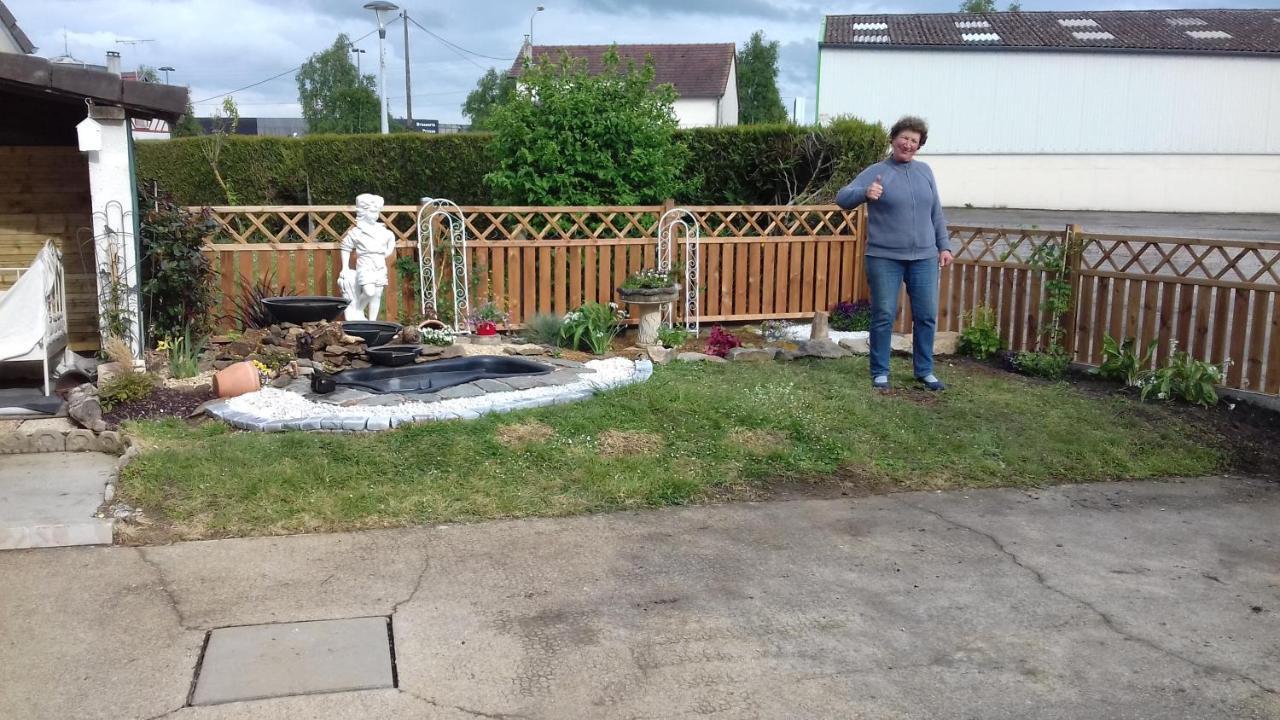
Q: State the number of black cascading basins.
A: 3